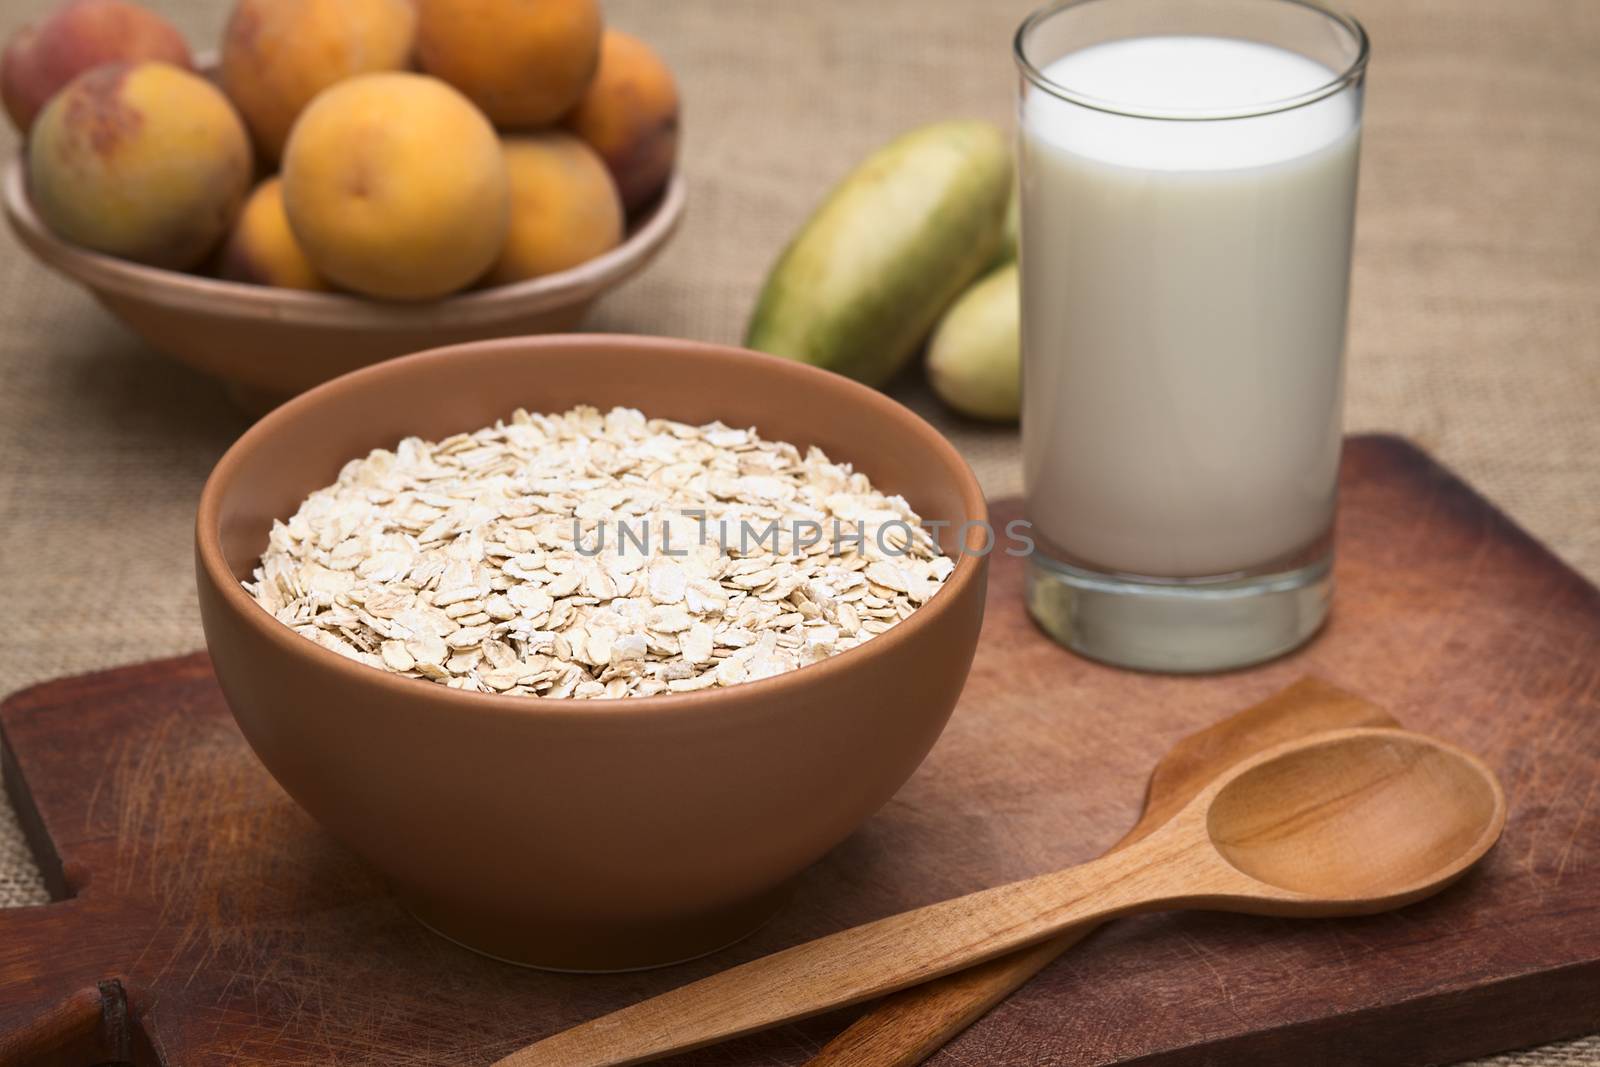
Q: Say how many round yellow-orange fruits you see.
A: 8